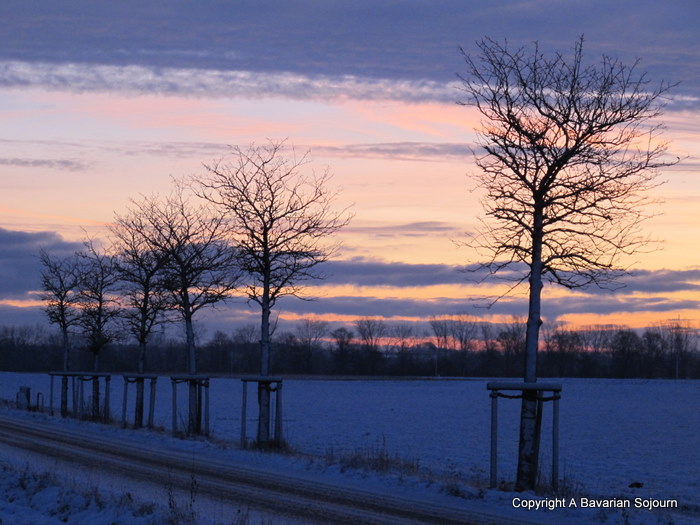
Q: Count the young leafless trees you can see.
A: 6